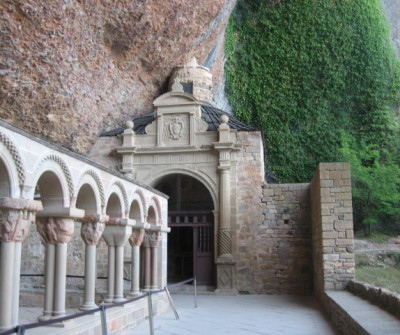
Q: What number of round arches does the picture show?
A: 7